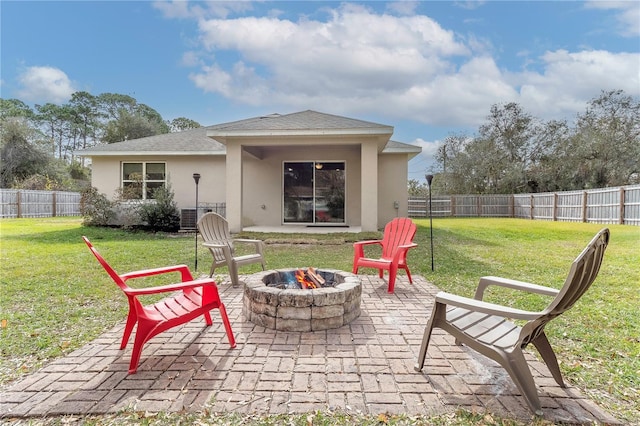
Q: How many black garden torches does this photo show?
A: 2